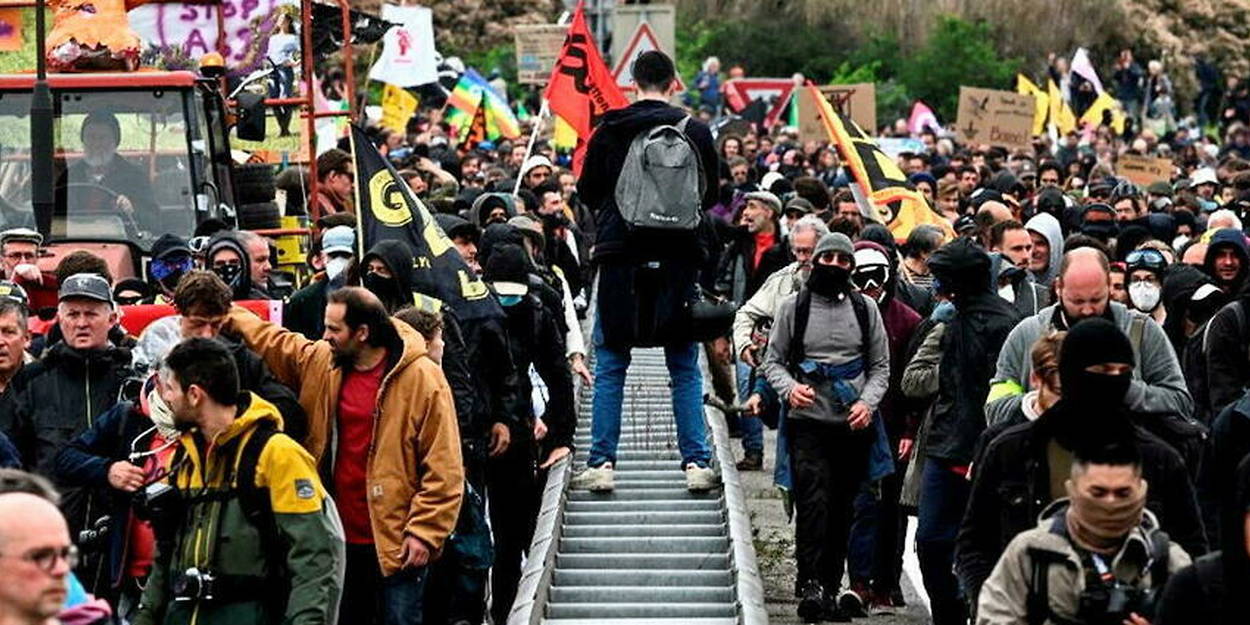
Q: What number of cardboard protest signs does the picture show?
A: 4